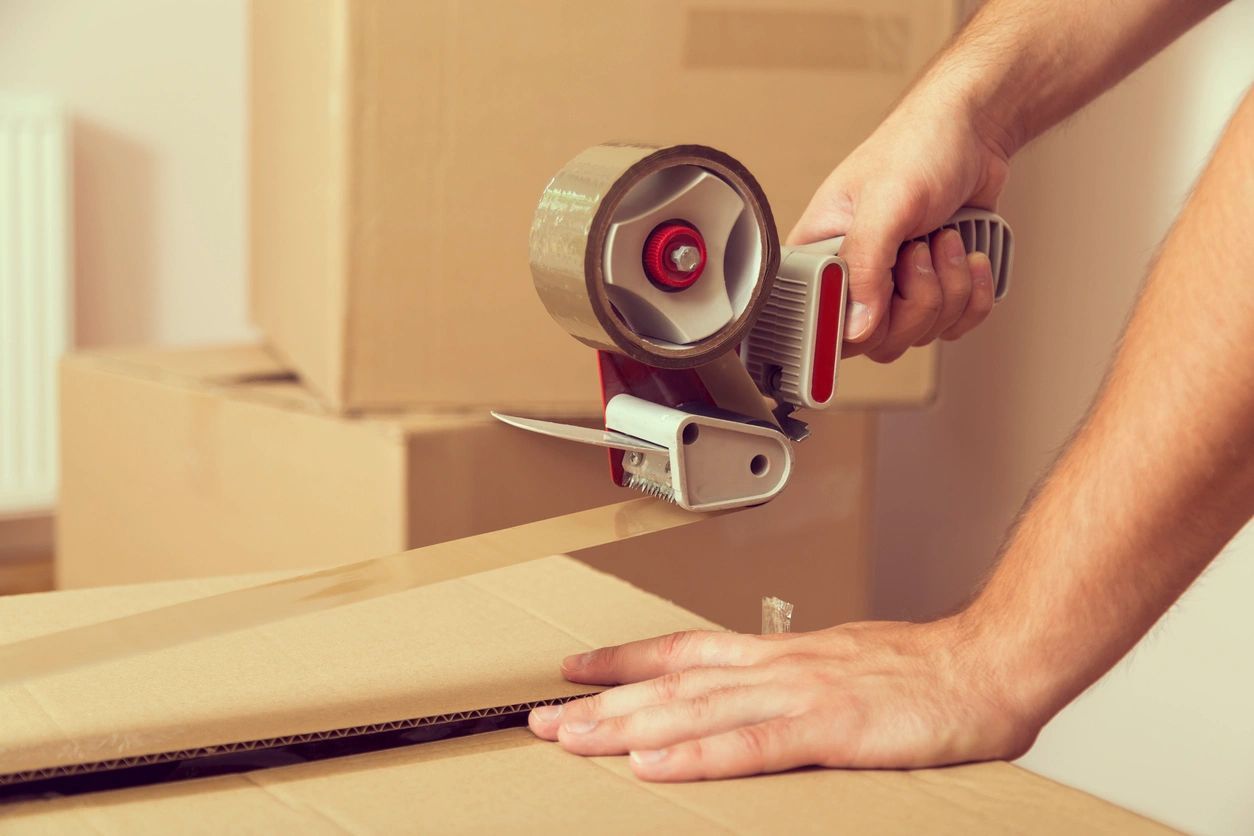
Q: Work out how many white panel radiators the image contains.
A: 1